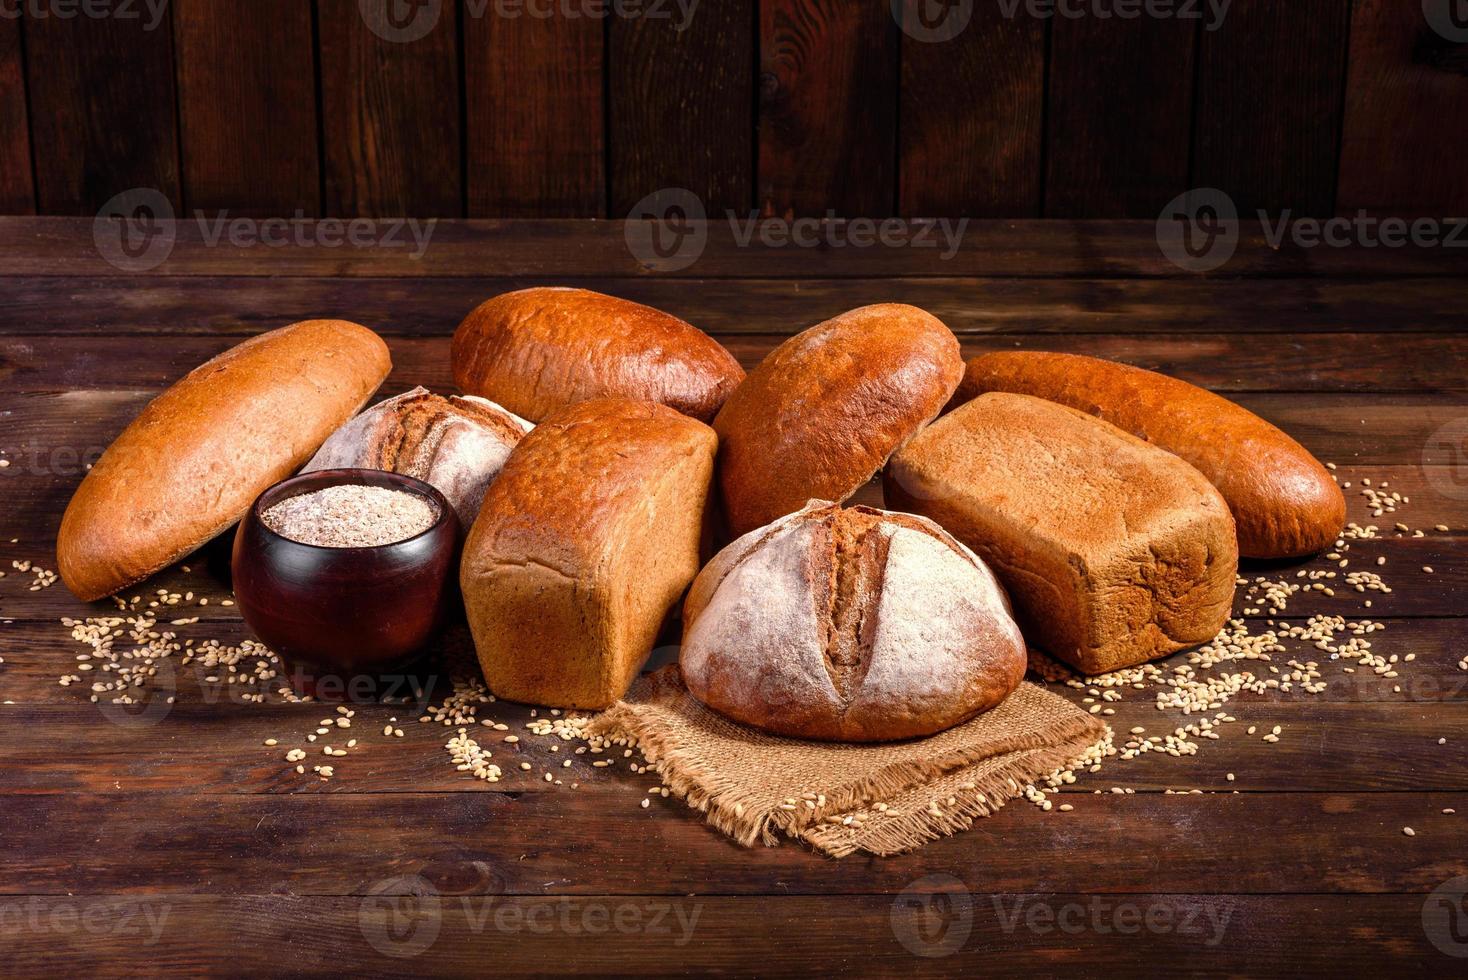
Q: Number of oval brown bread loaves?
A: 4